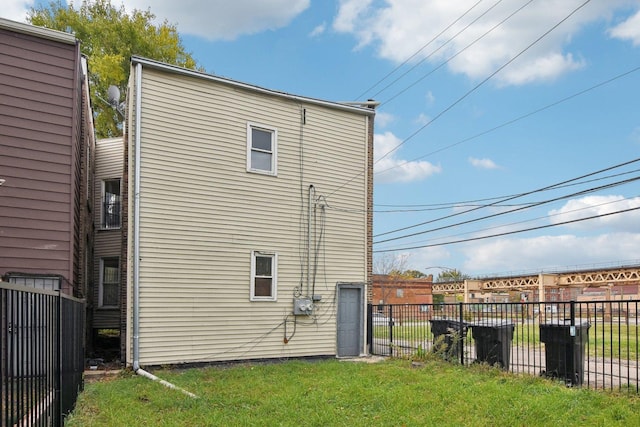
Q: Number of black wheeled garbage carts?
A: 3